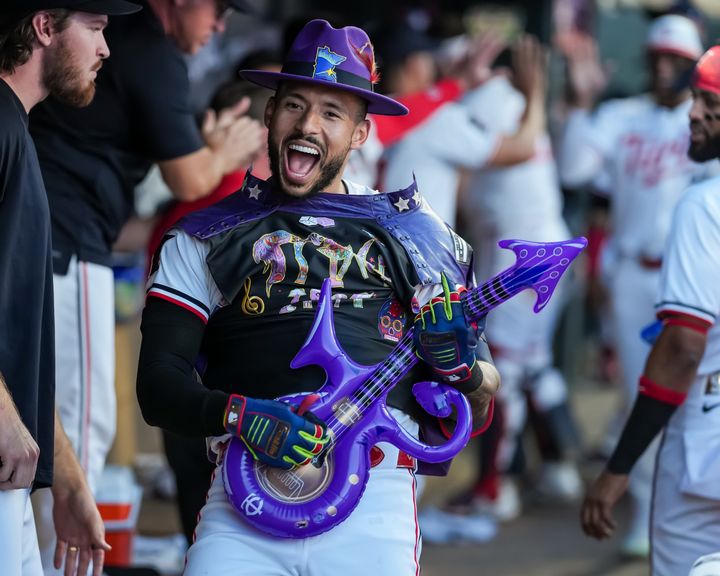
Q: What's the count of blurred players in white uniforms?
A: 3